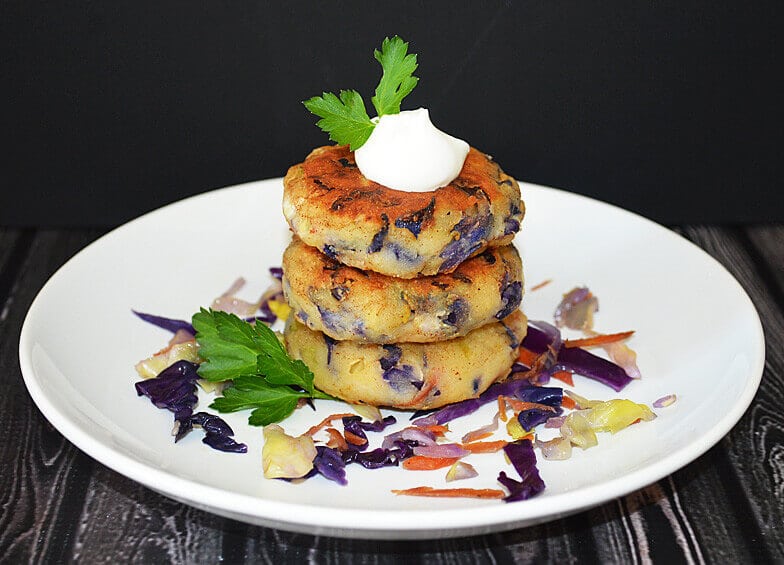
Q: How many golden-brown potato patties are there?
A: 3